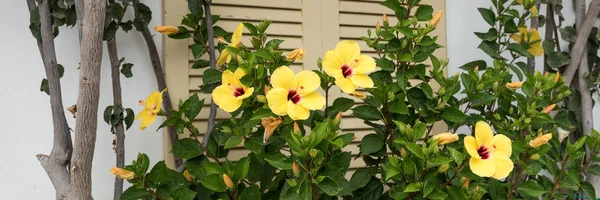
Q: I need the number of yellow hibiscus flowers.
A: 7